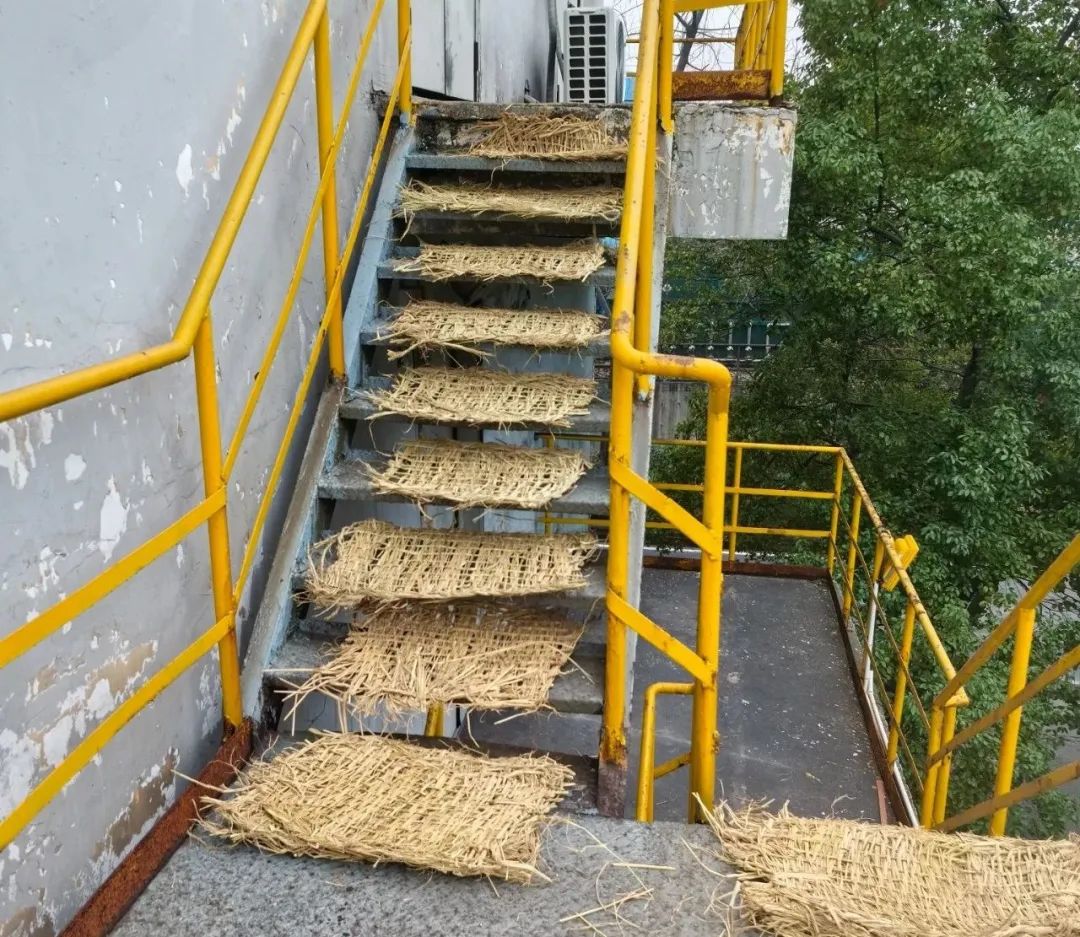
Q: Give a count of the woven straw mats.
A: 10